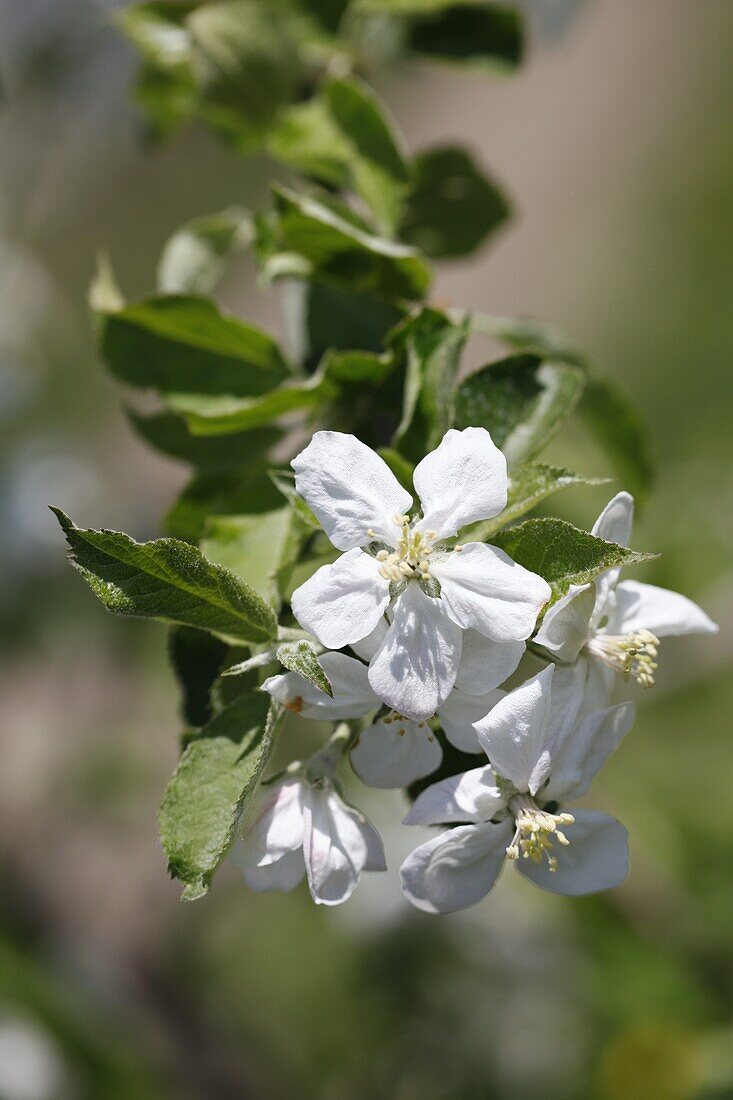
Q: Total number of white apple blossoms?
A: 5